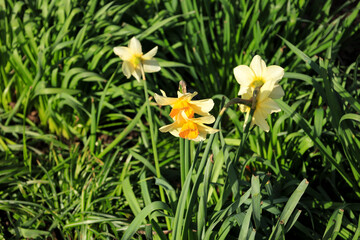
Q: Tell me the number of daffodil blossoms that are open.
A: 5